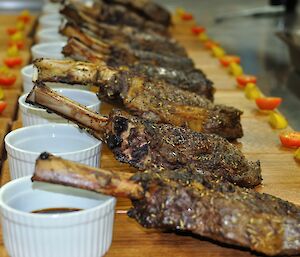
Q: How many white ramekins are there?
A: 8